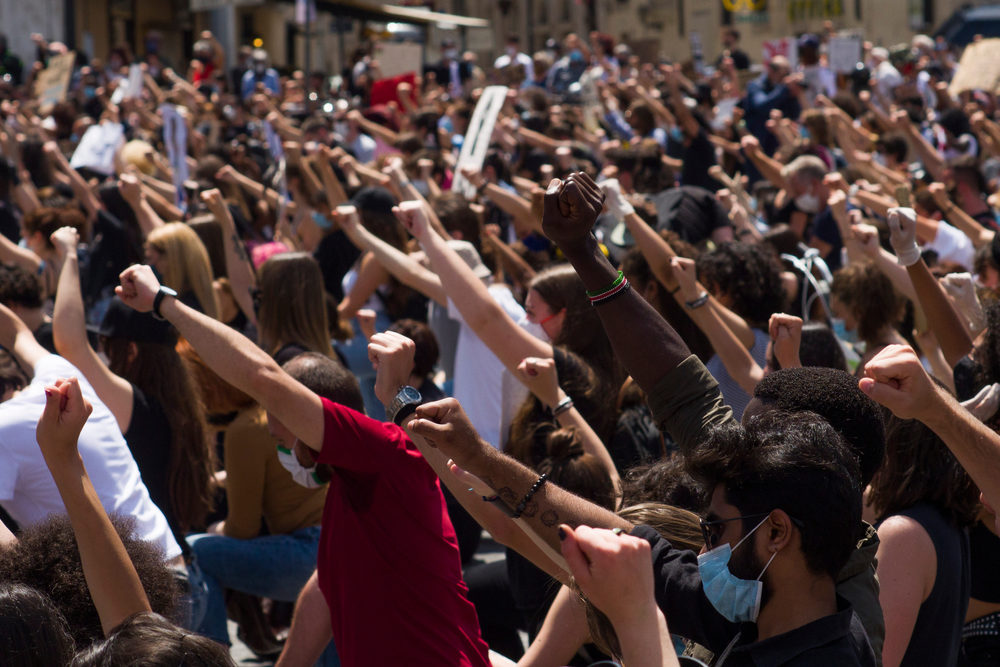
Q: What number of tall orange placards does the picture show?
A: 0